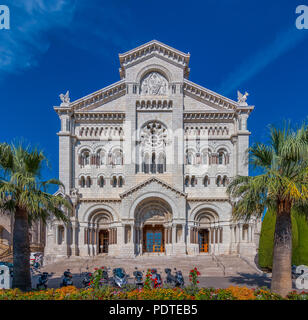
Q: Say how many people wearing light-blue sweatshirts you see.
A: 0